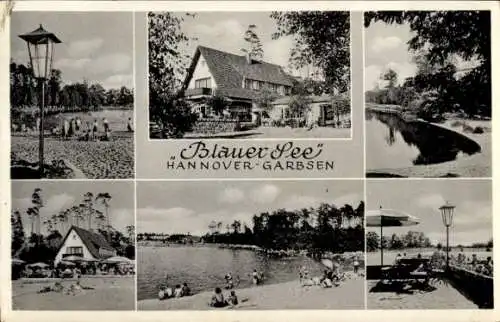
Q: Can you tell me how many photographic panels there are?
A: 6